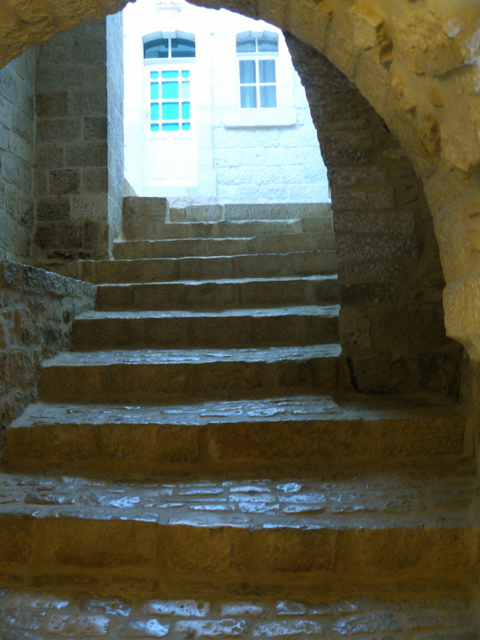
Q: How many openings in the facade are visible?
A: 2